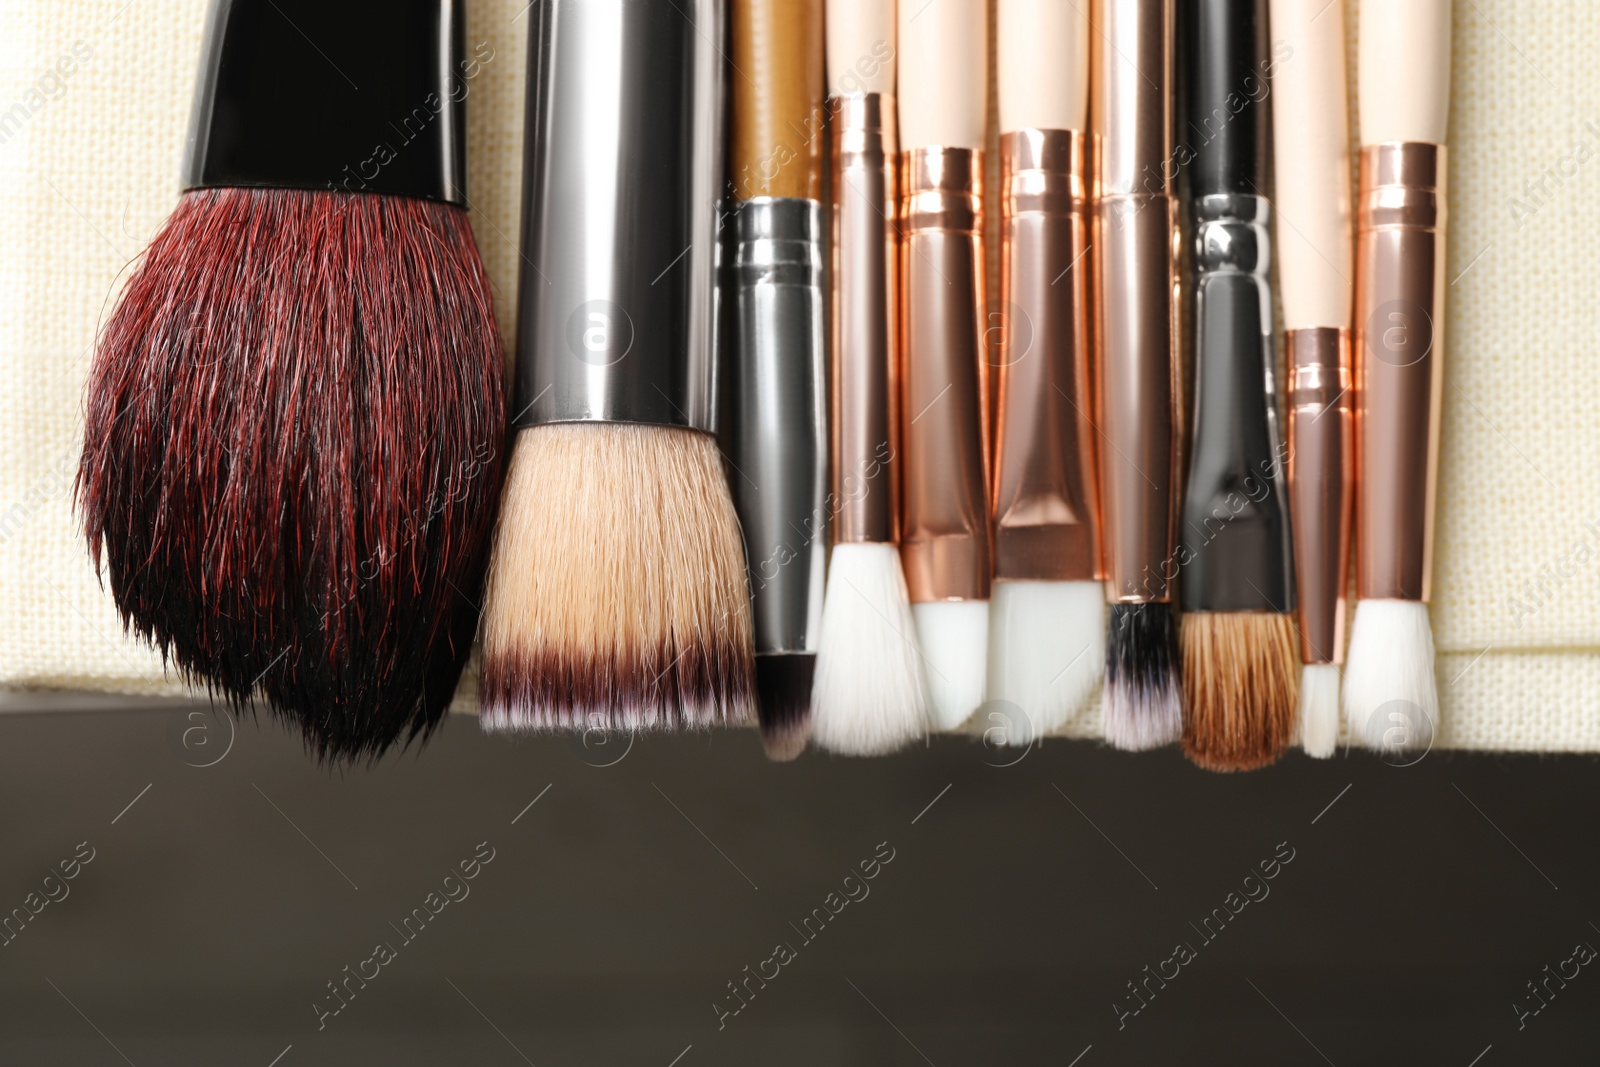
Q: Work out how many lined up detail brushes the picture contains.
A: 8